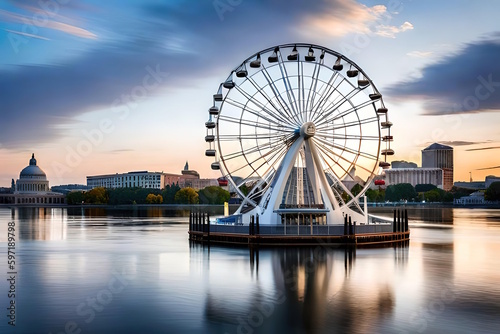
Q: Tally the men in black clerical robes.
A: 0